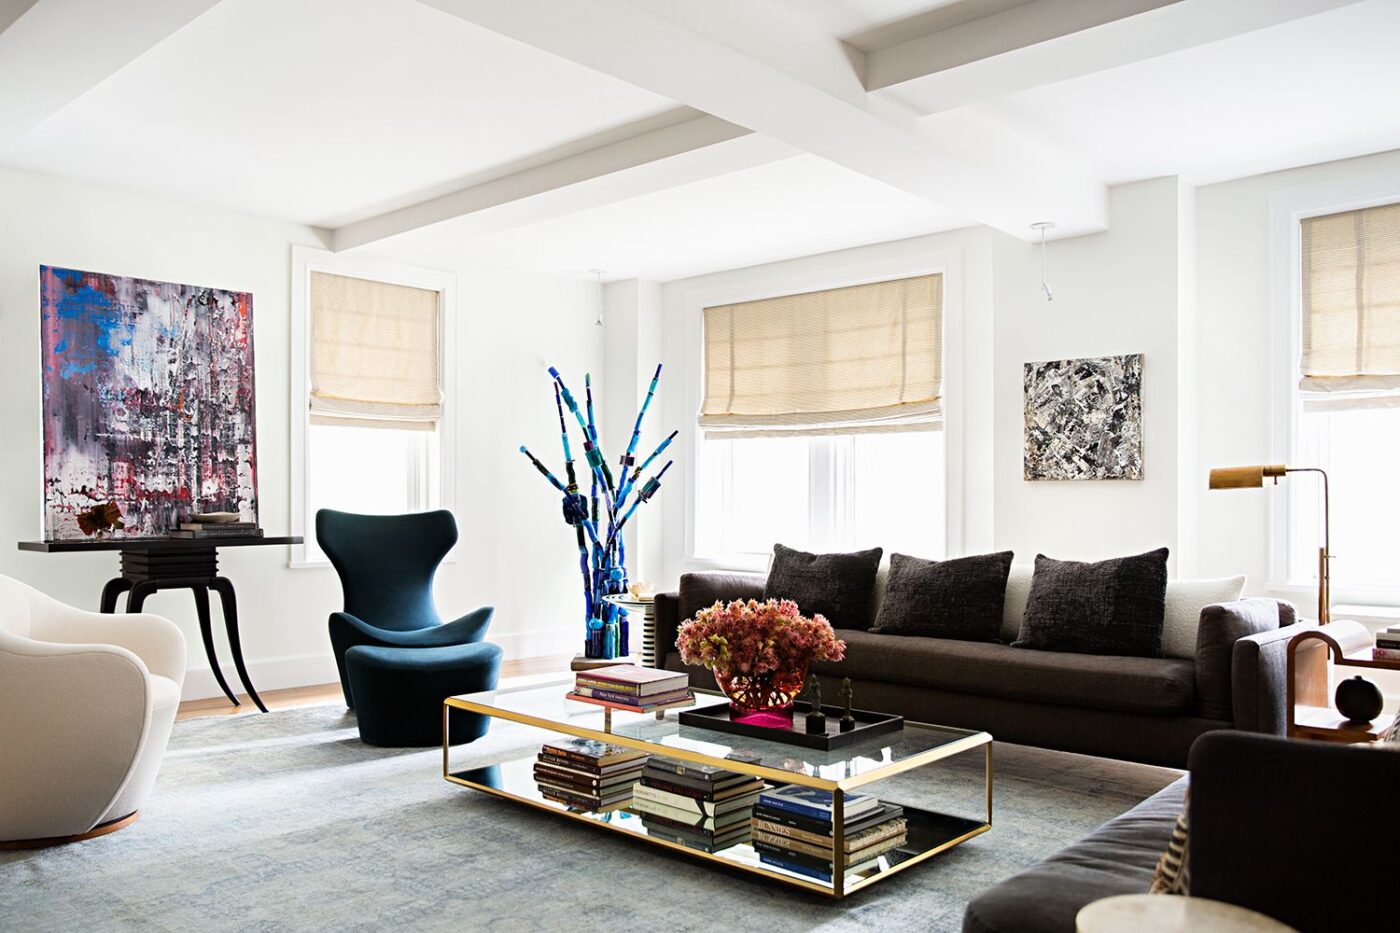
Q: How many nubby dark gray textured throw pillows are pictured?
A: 3